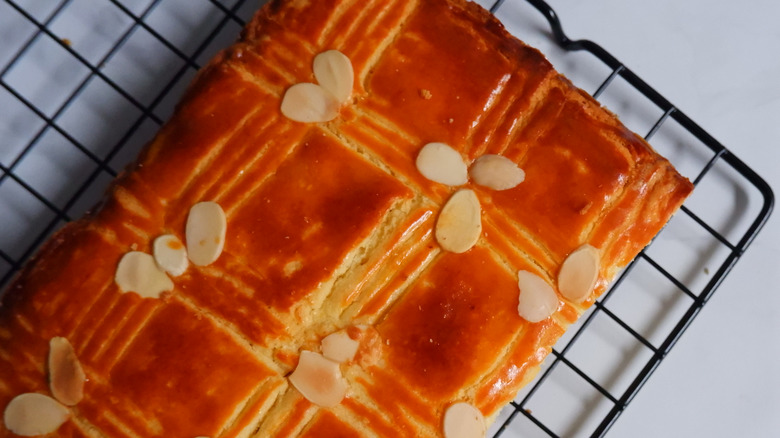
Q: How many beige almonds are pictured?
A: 15